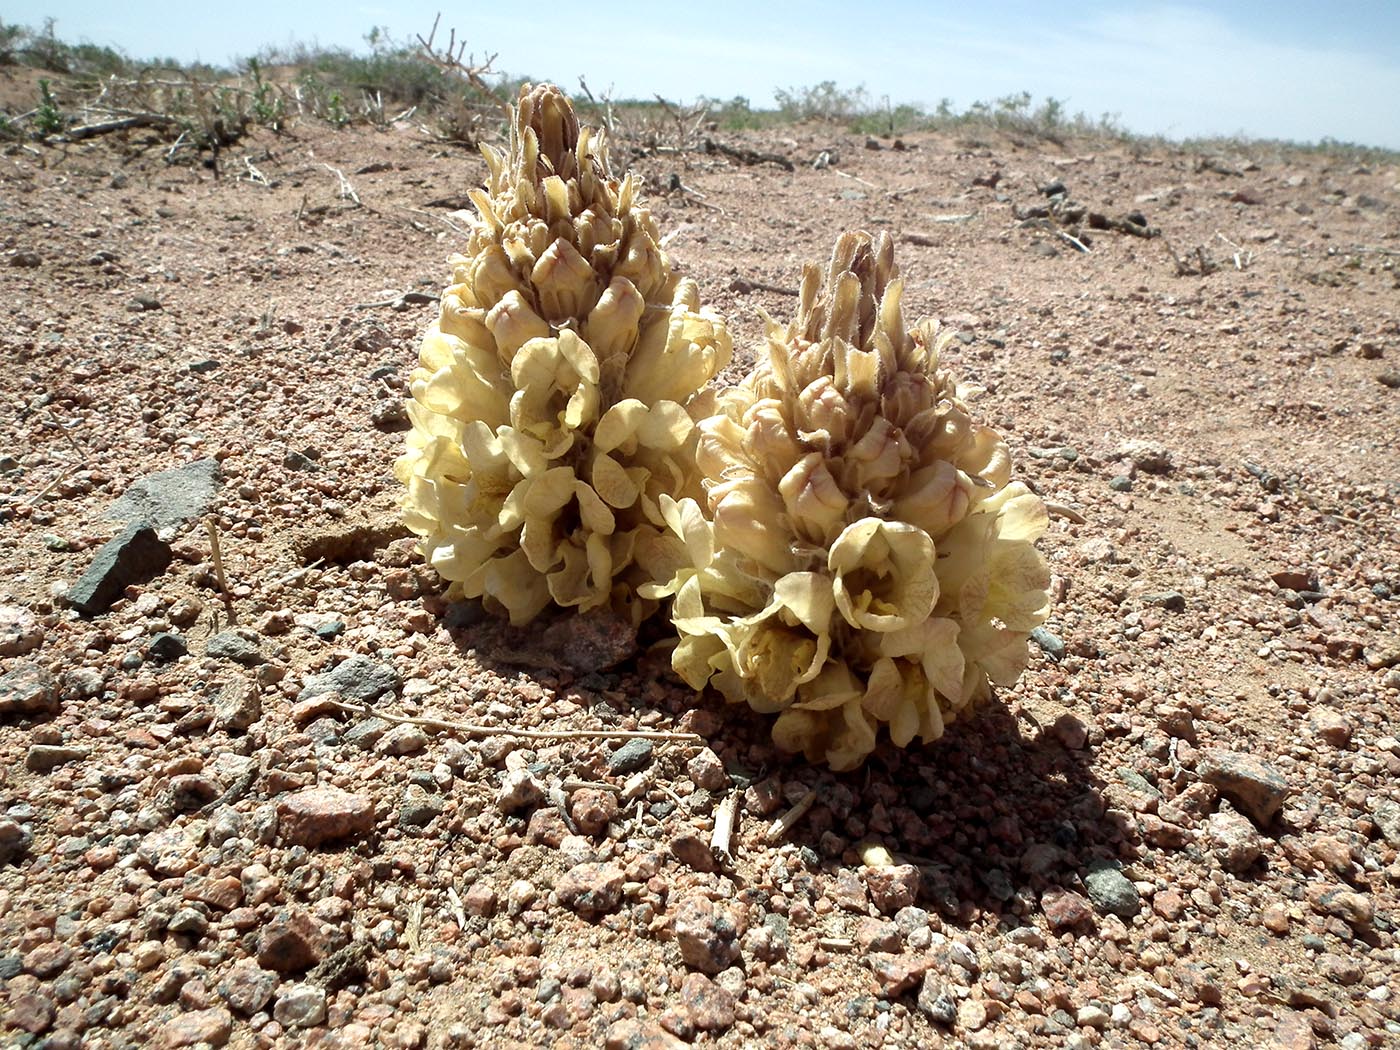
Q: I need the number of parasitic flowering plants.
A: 2